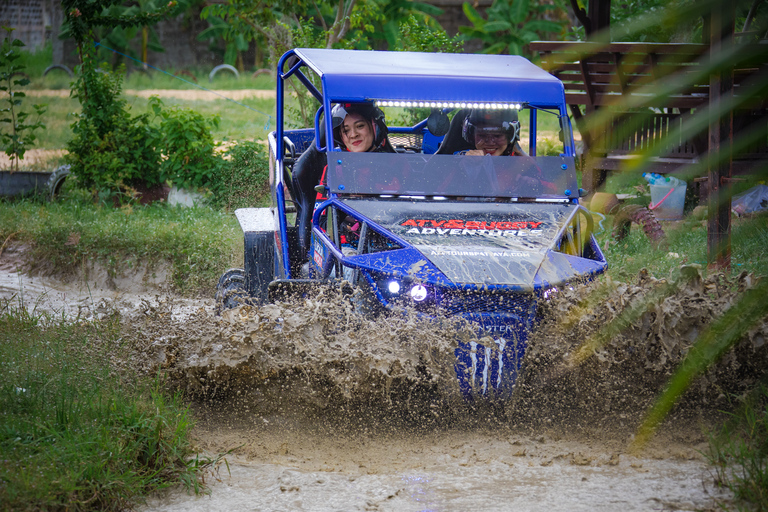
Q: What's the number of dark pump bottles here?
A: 0